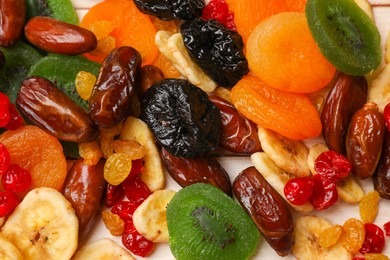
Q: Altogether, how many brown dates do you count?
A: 12